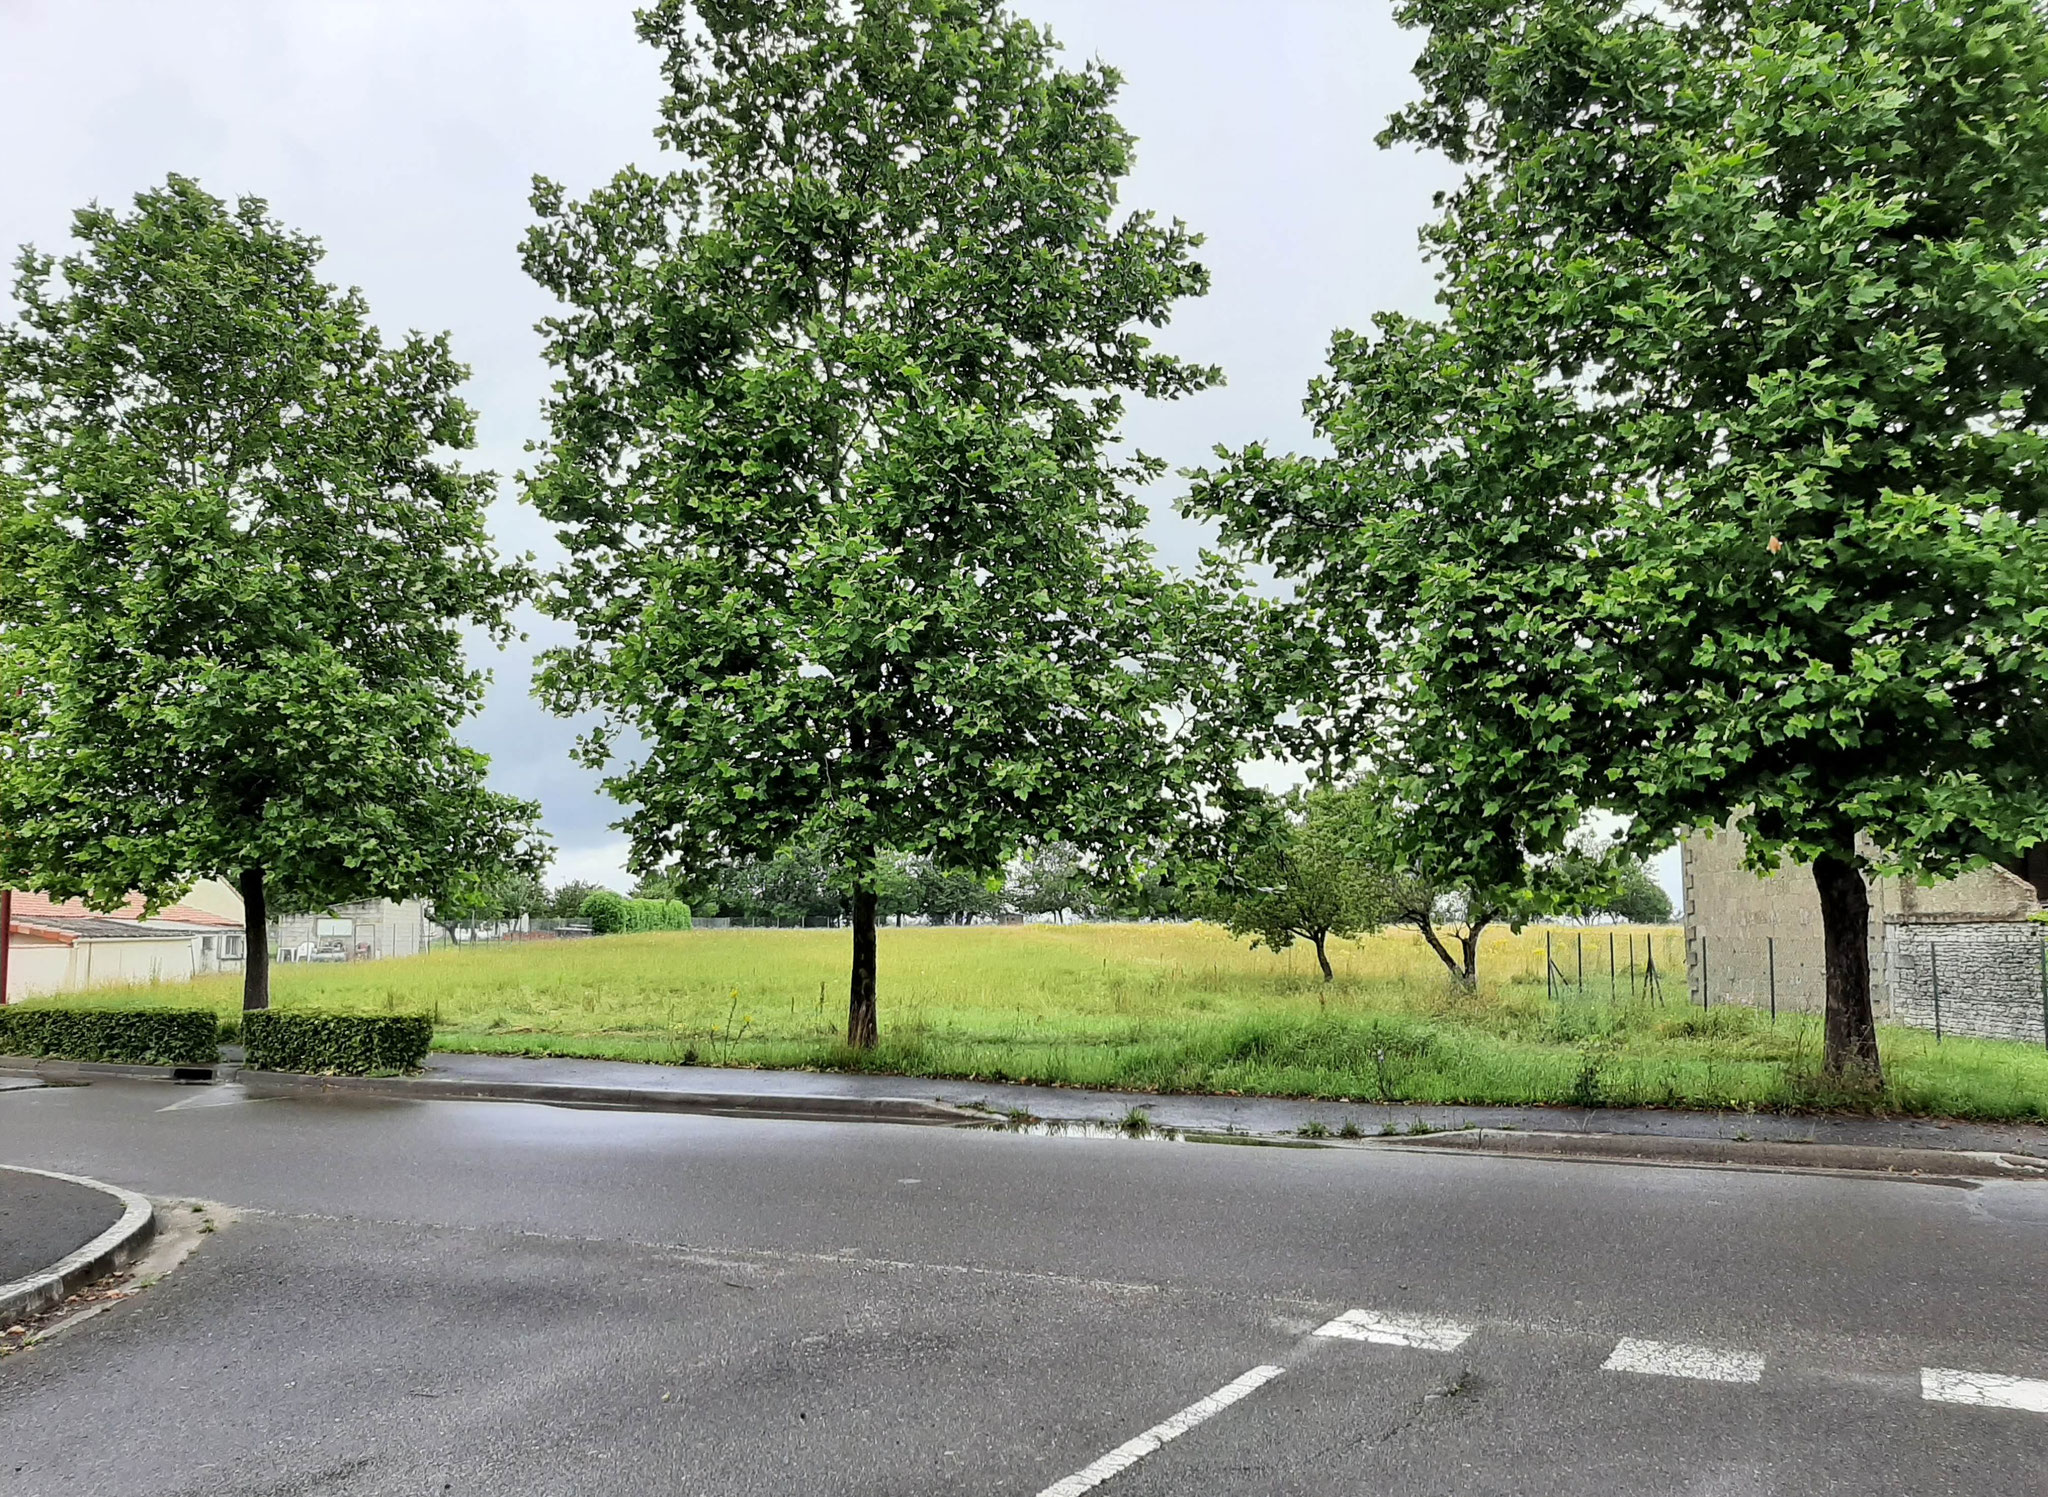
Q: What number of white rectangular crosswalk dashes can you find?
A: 3